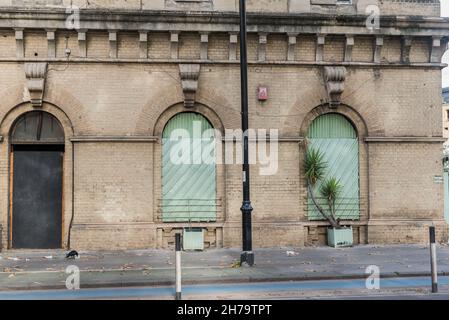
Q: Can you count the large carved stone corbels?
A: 3